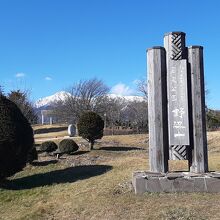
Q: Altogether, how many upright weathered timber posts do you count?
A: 3